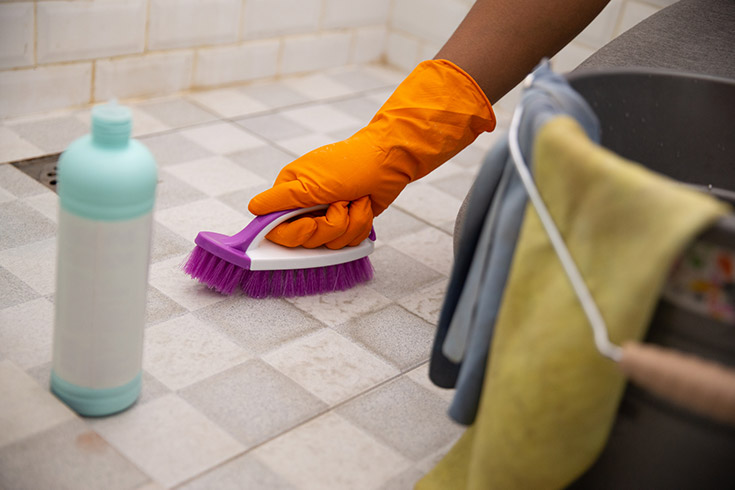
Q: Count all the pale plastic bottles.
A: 1